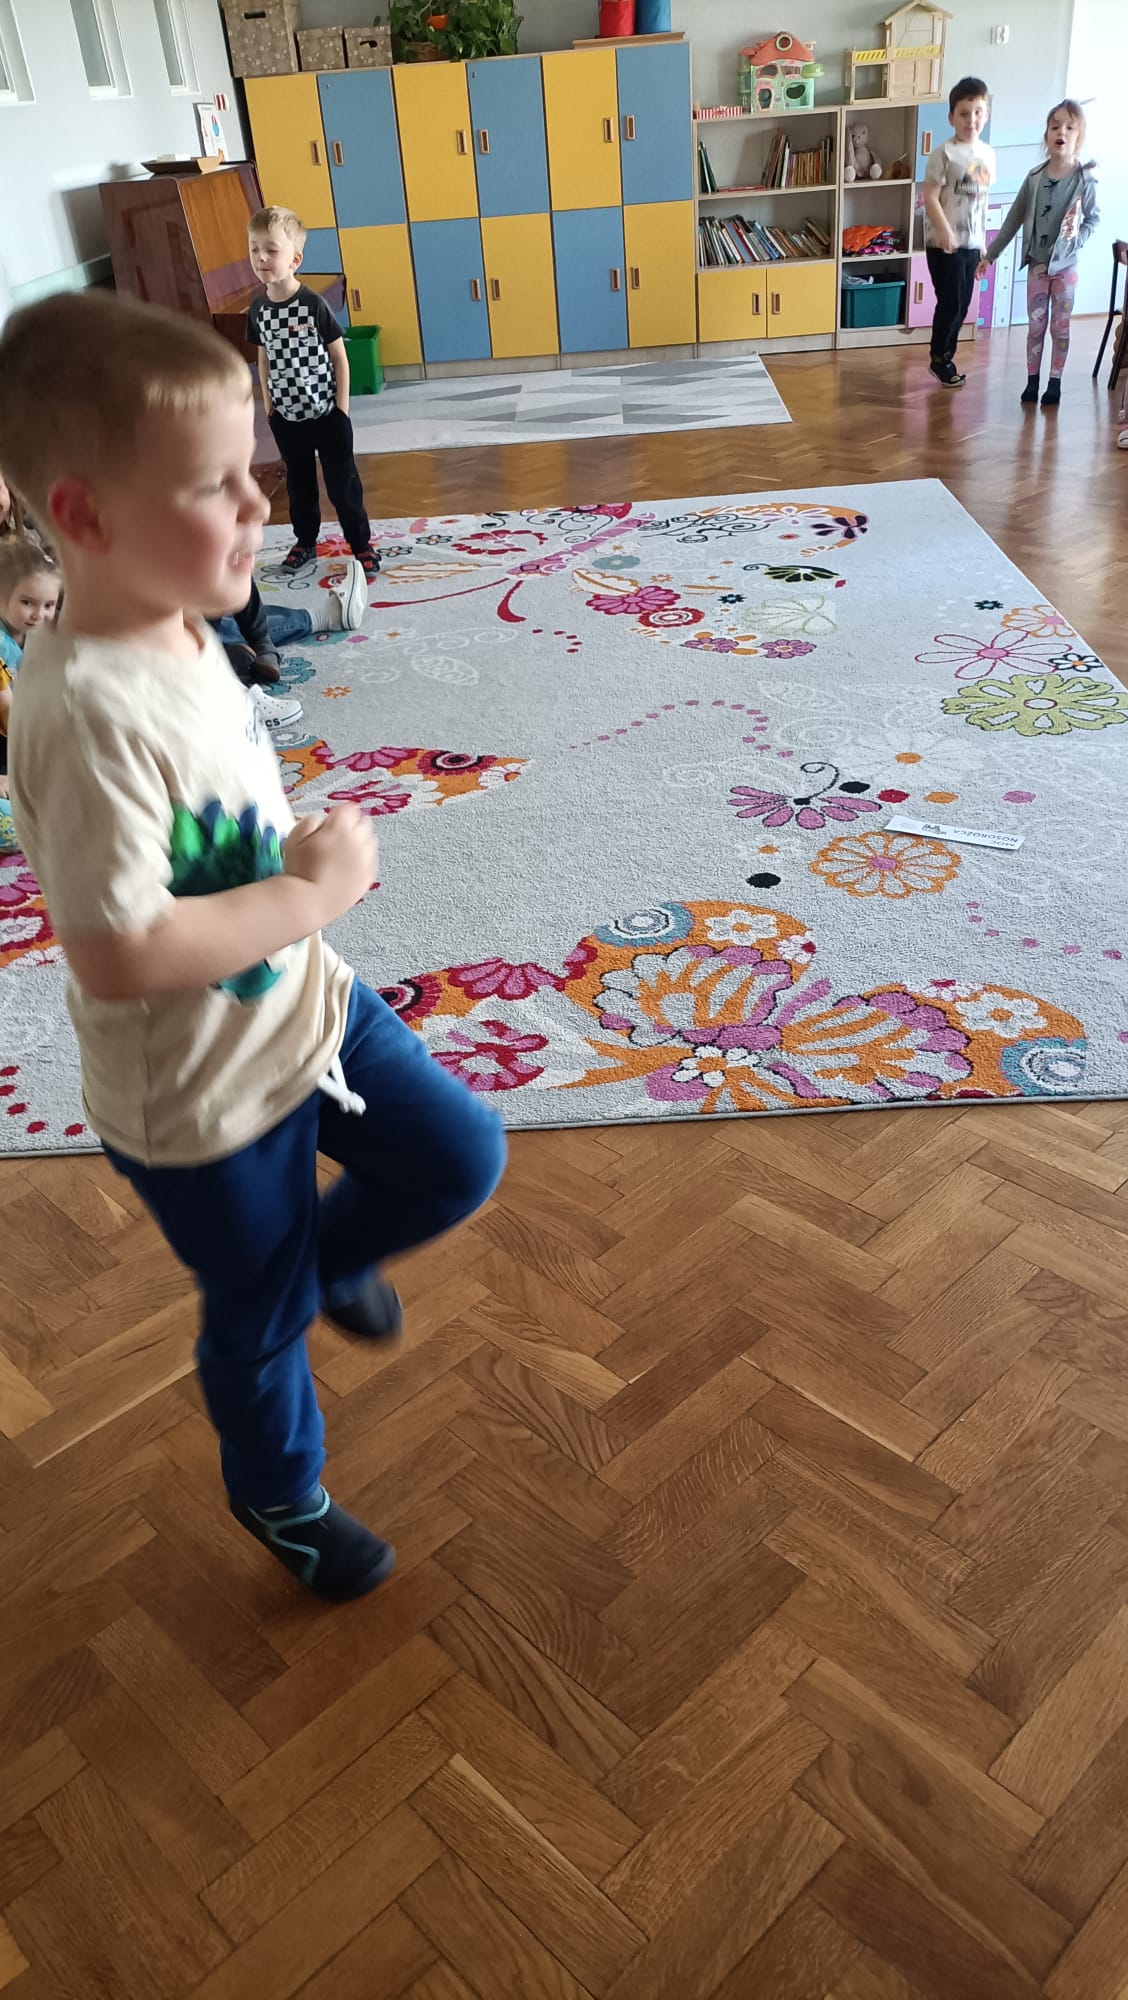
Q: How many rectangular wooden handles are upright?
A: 15